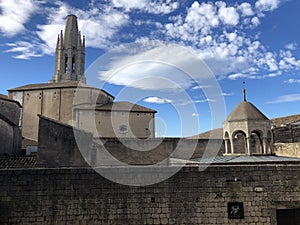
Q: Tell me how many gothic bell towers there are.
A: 1